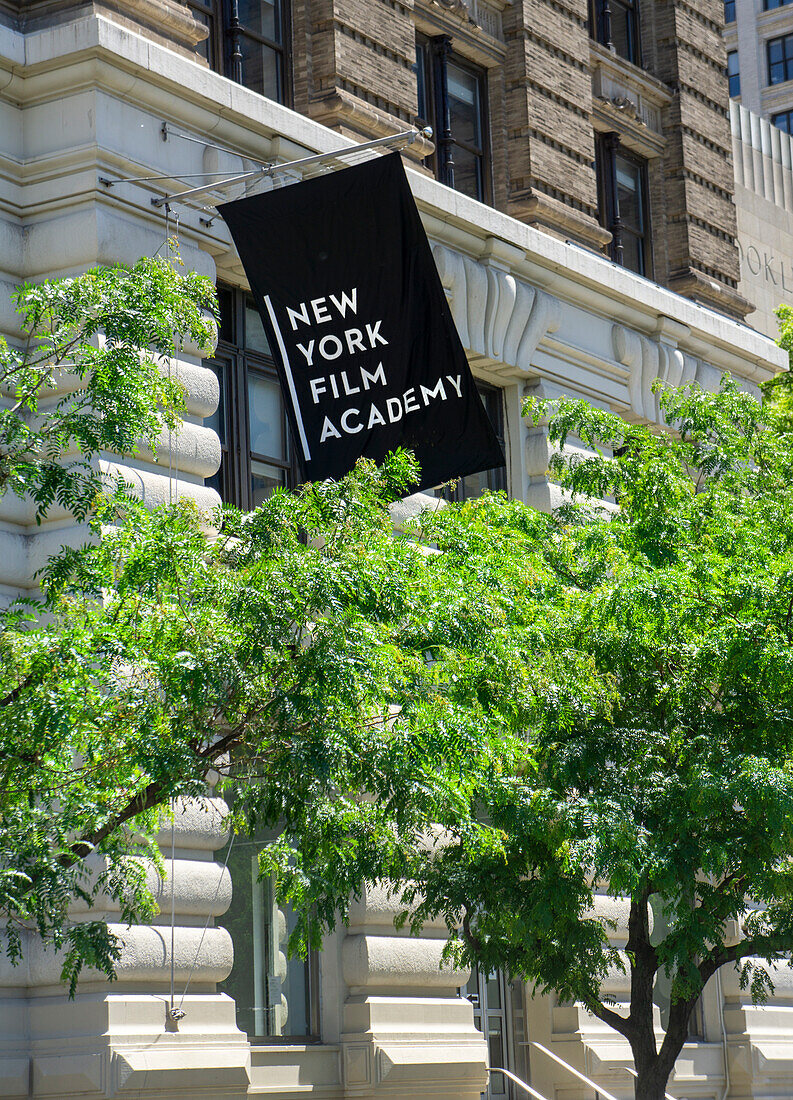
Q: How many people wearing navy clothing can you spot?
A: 0